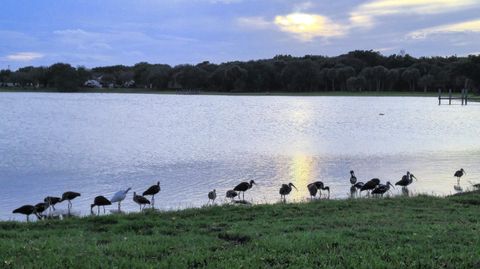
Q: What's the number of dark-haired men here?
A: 0